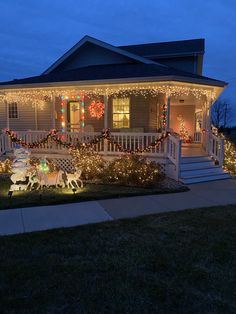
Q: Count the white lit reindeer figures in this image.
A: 2